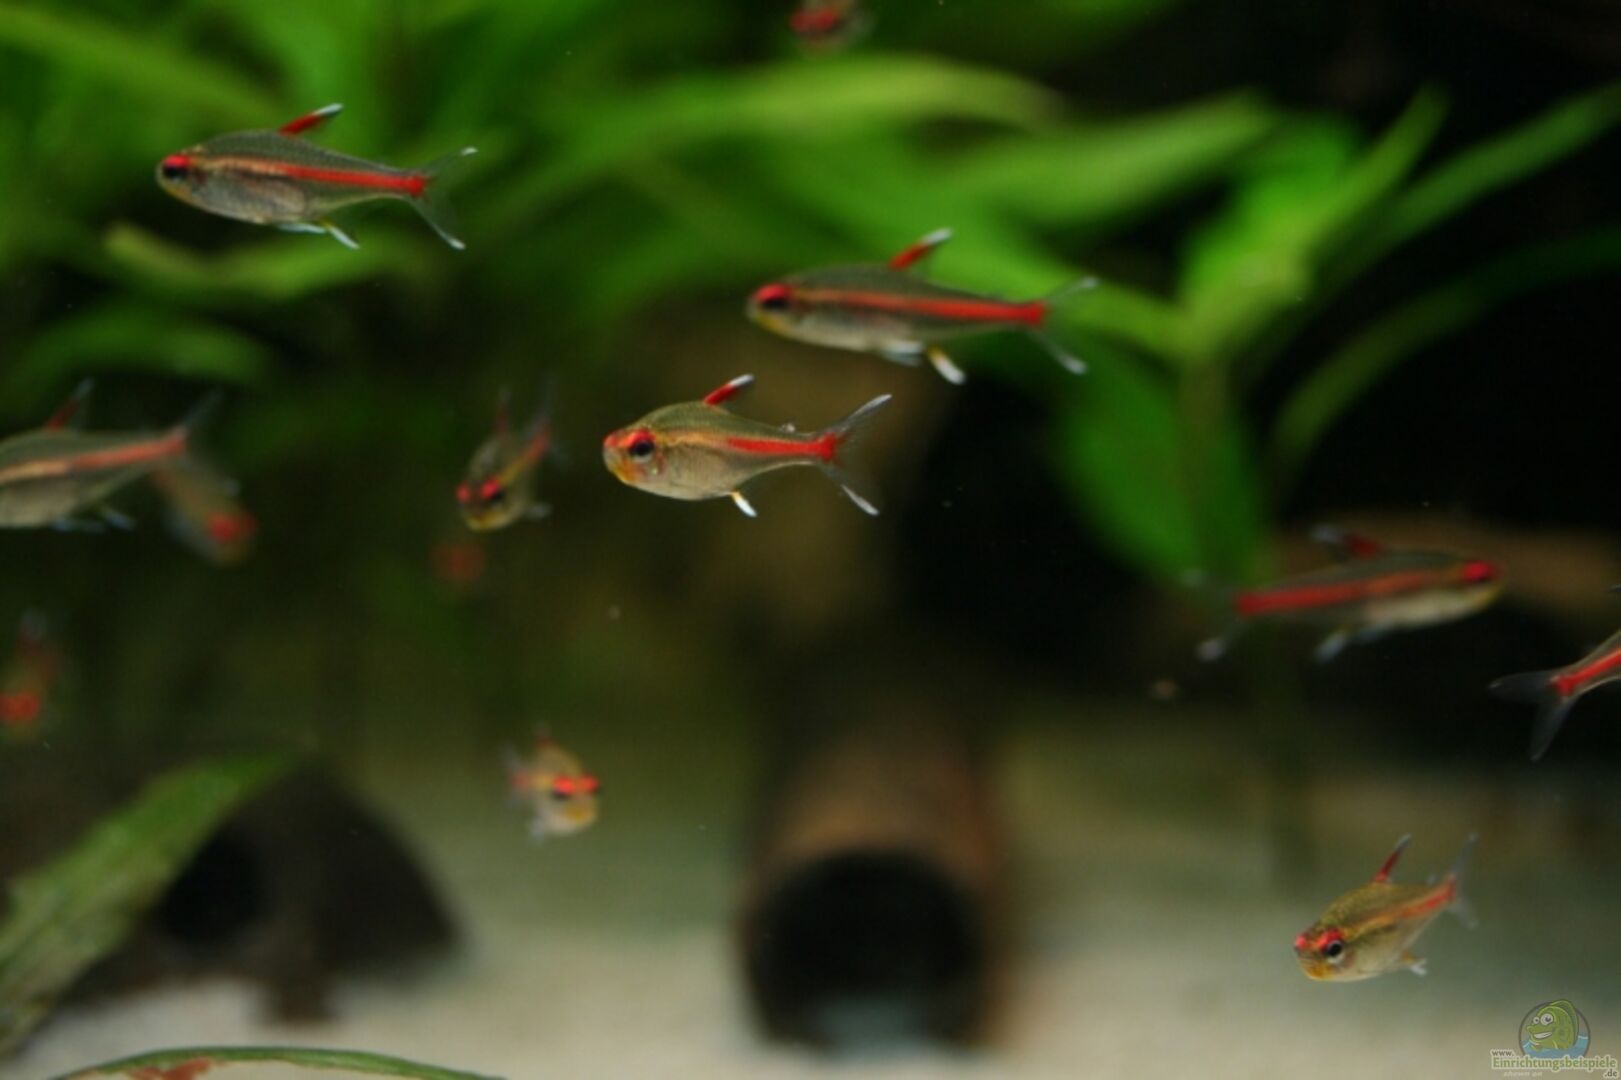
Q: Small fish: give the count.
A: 13